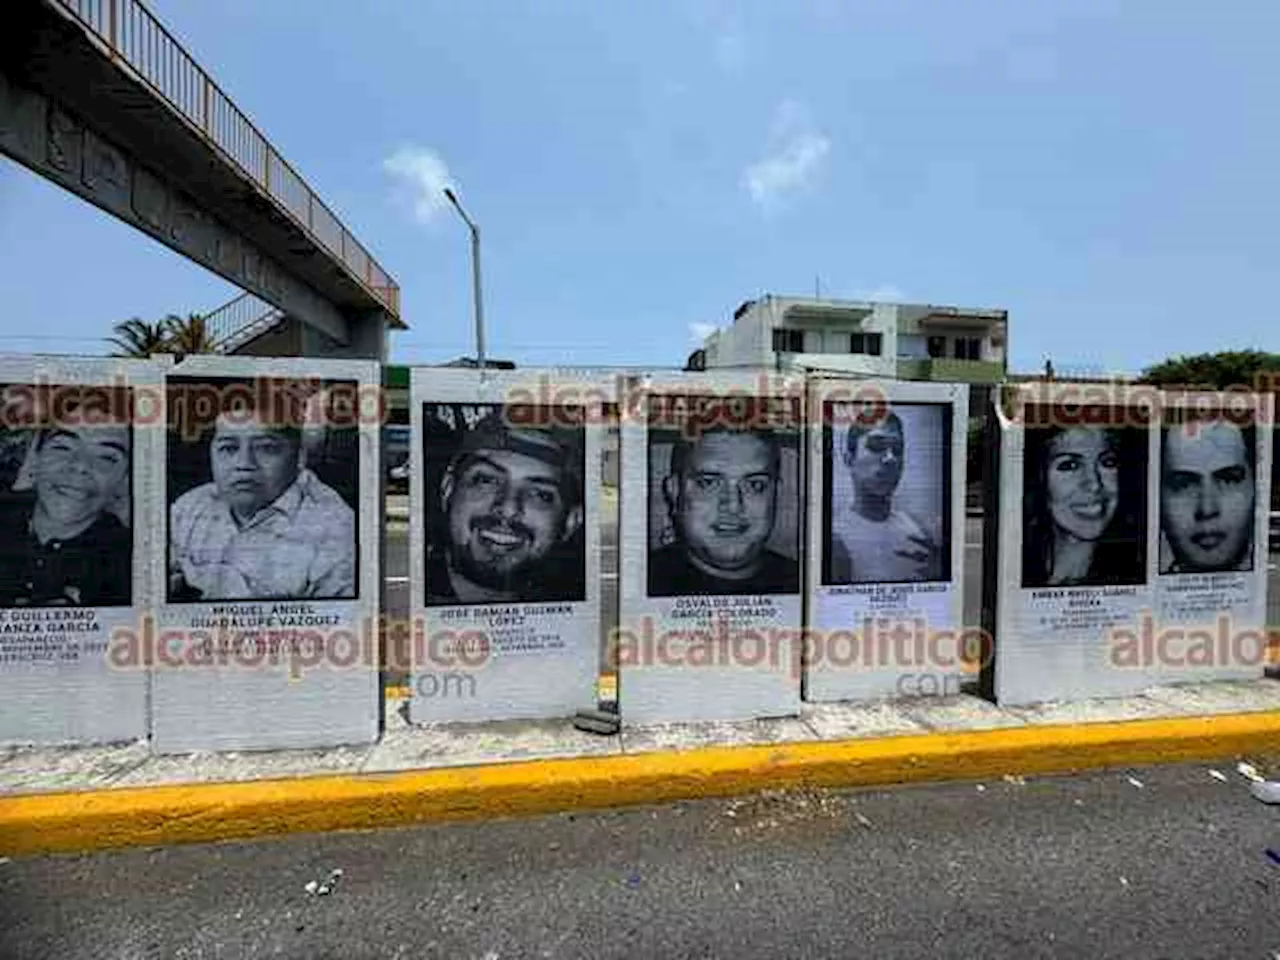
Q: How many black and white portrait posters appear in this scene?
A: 7